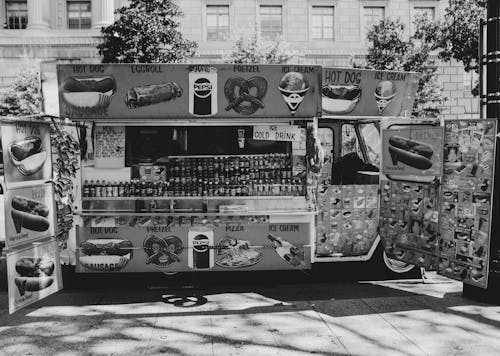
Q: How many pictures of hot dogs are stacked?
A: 3